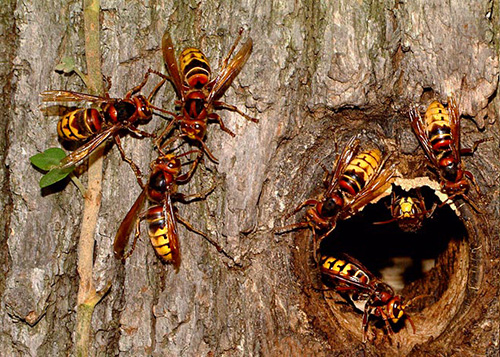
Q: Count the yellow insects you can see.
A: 7